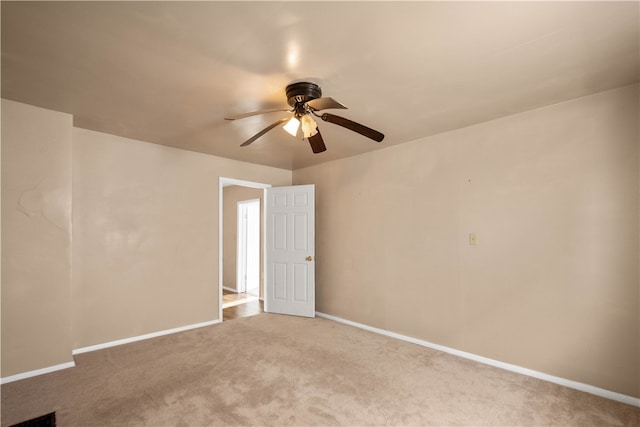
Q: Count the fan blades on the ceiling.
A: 5